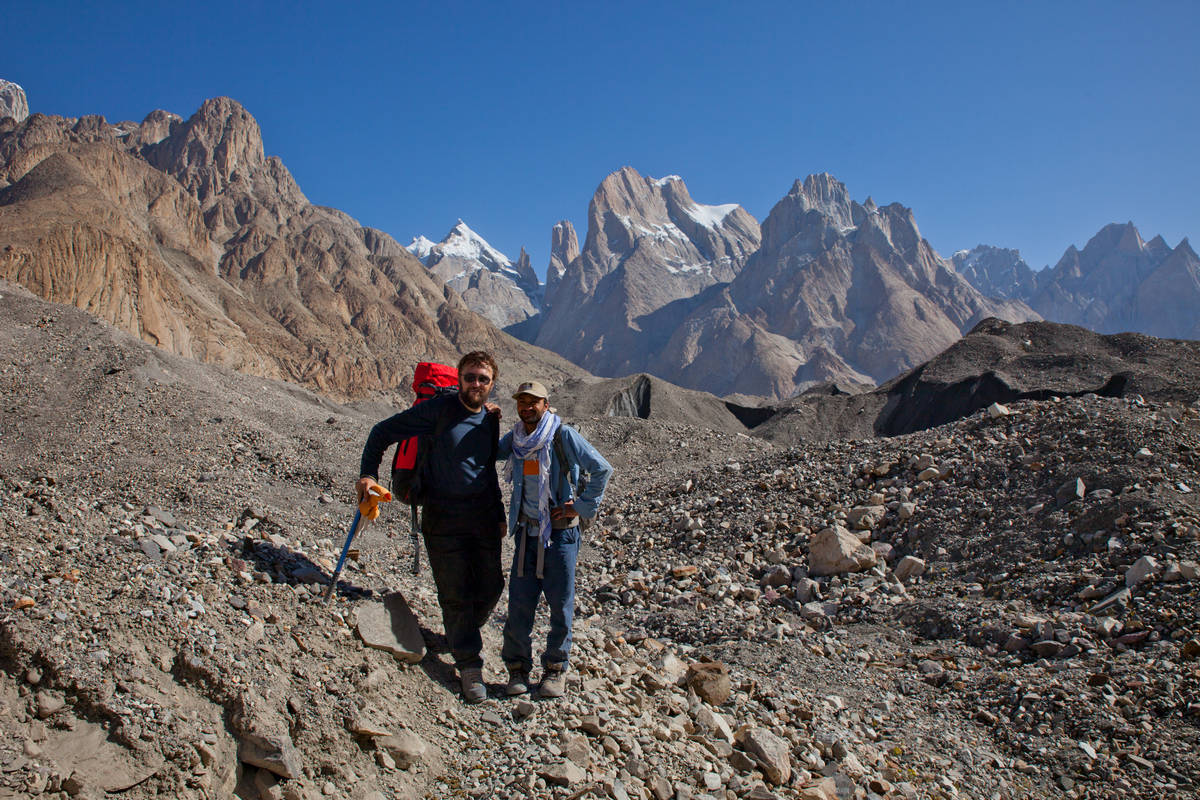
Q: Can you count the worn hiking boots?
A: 3